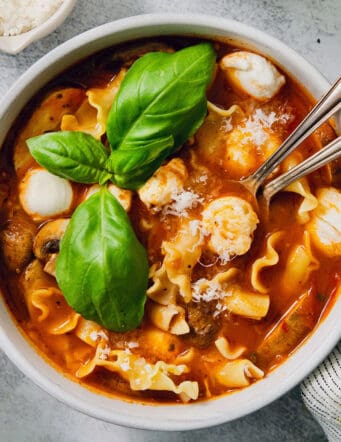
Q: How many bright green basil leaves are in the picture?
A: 4